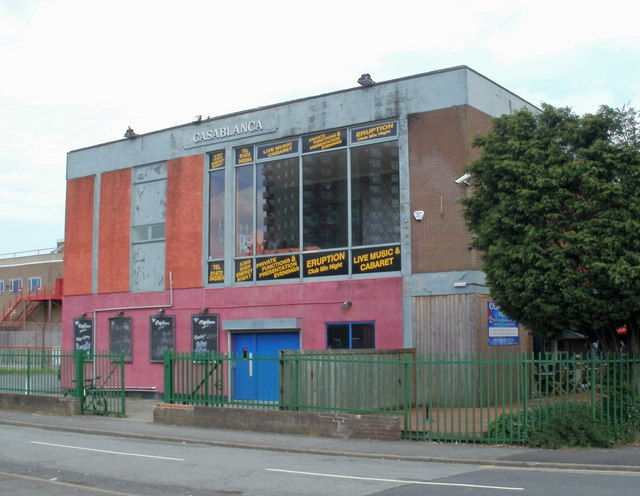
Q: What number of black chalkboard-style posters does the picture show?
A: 4